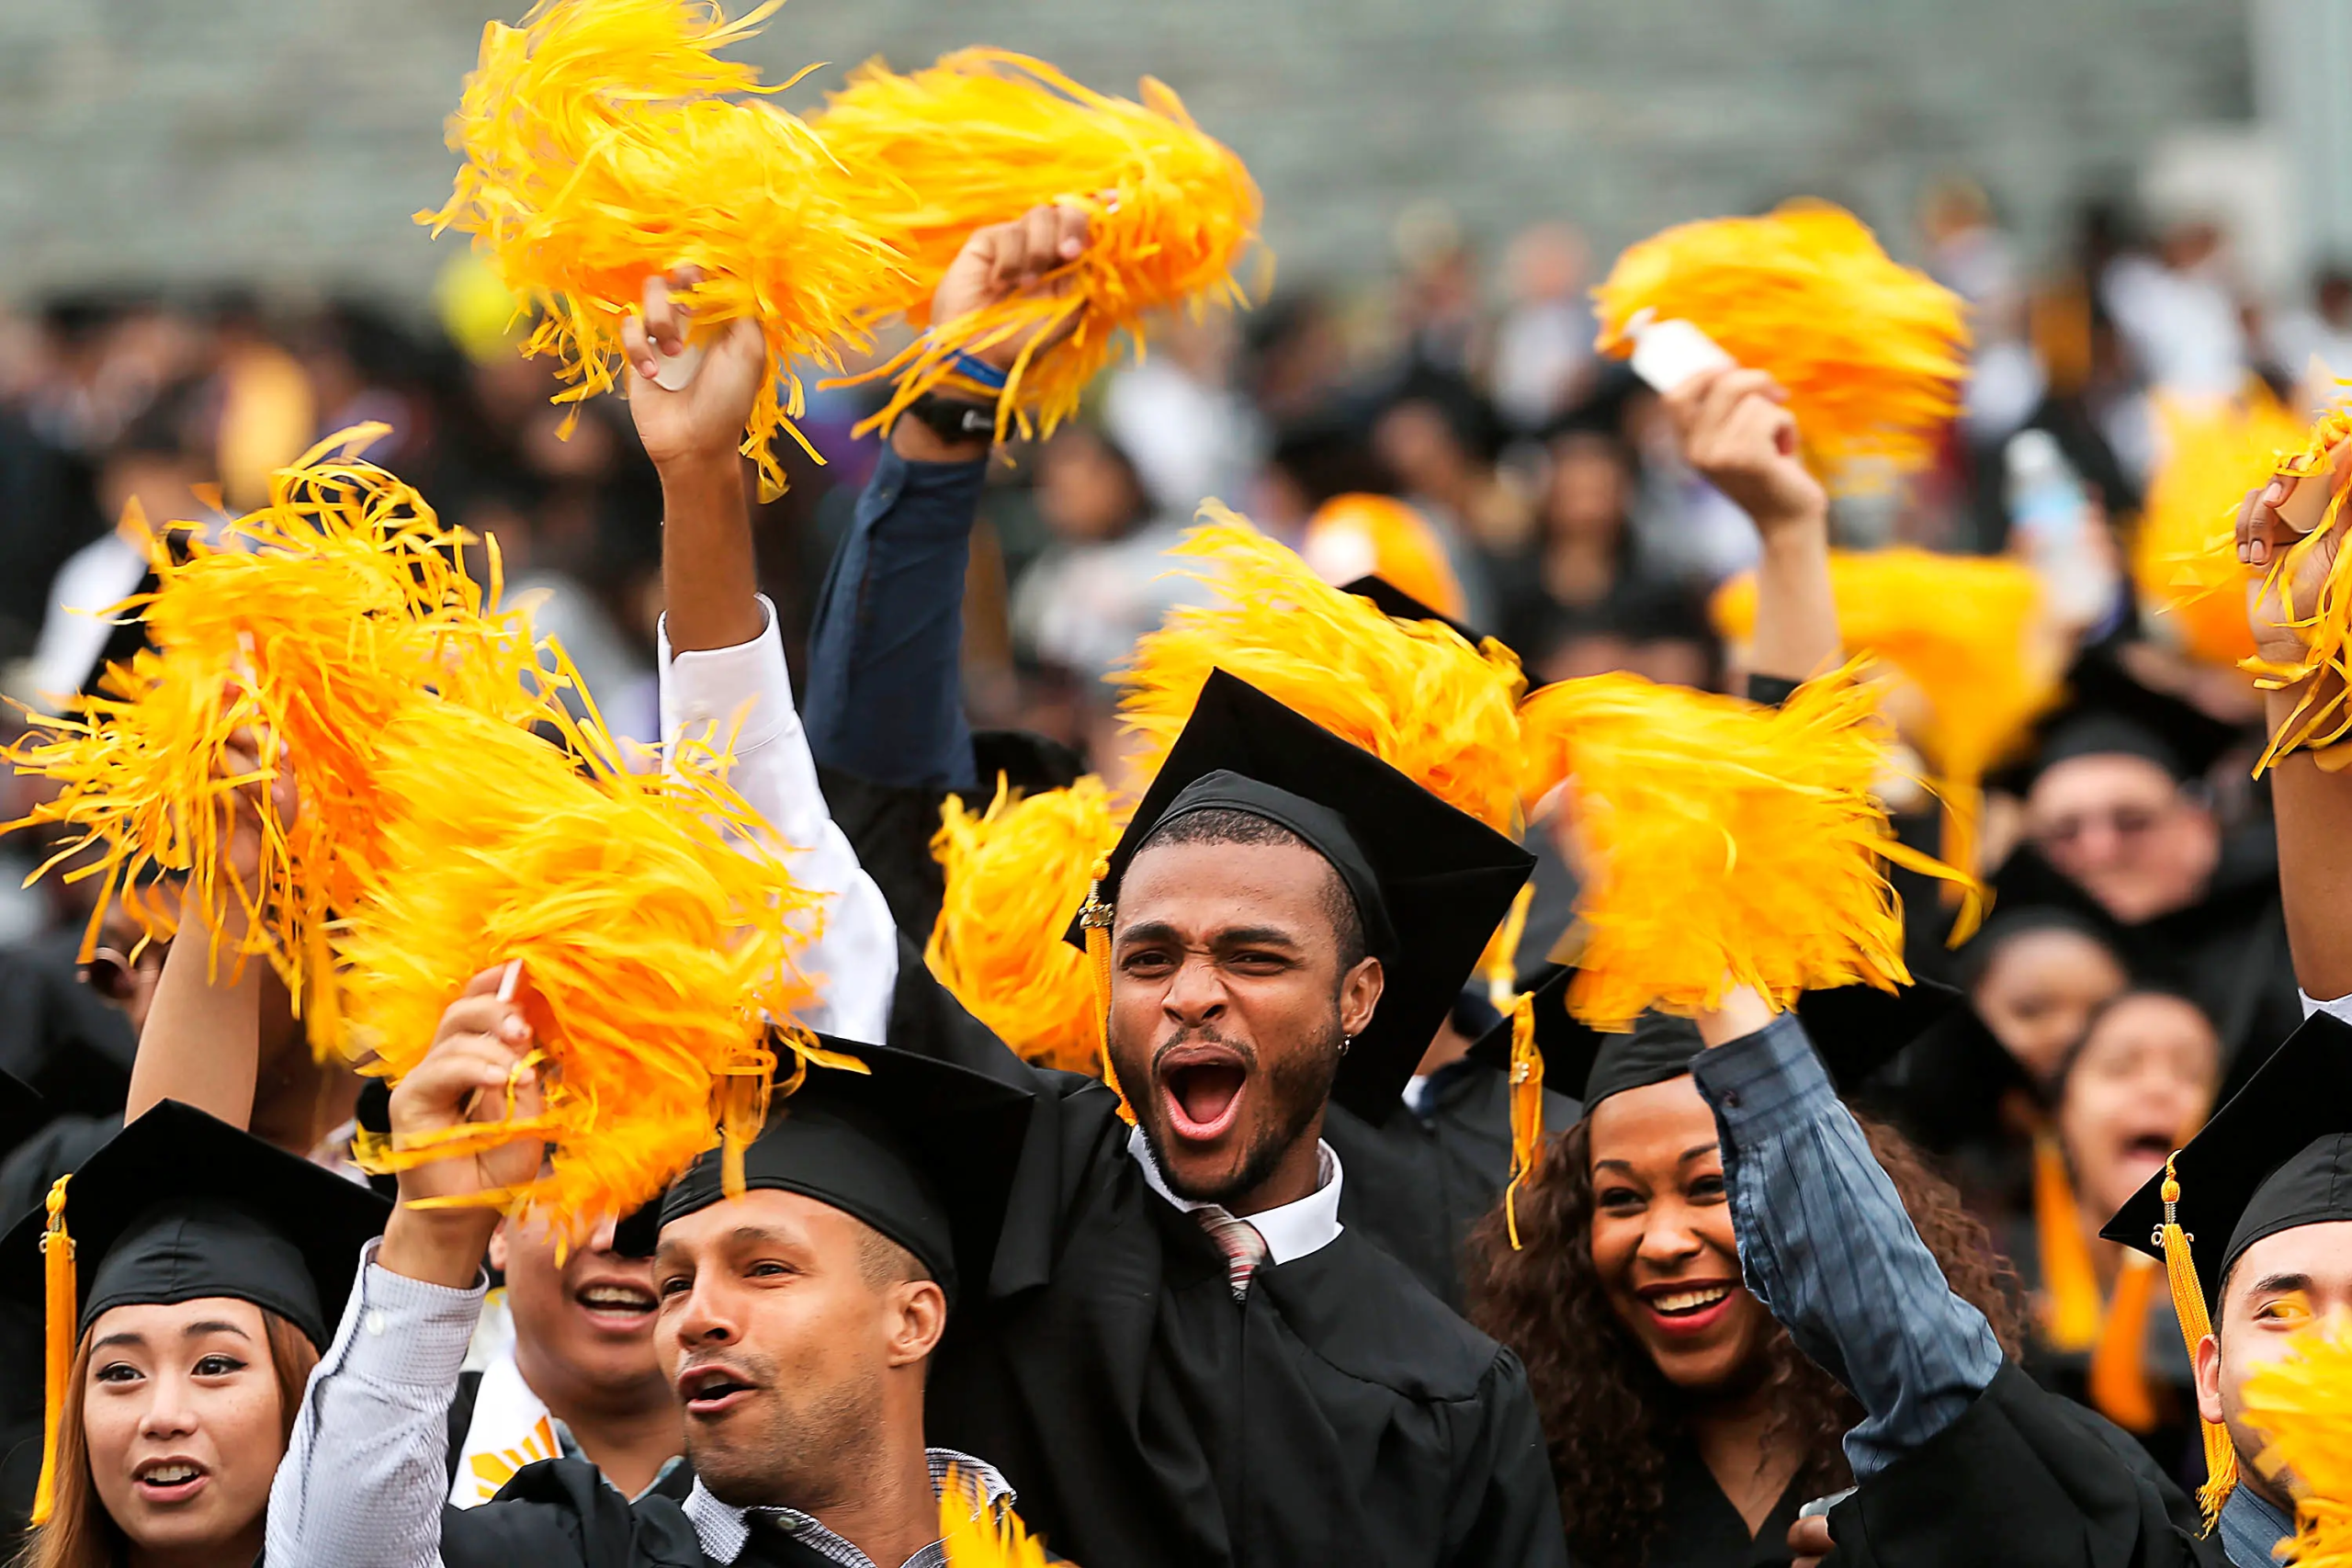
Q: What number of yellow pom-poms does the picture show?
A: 13